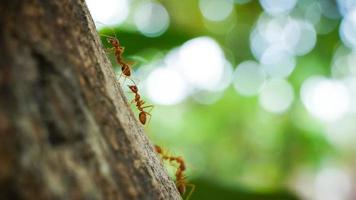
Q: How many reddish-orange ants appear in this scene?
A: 4